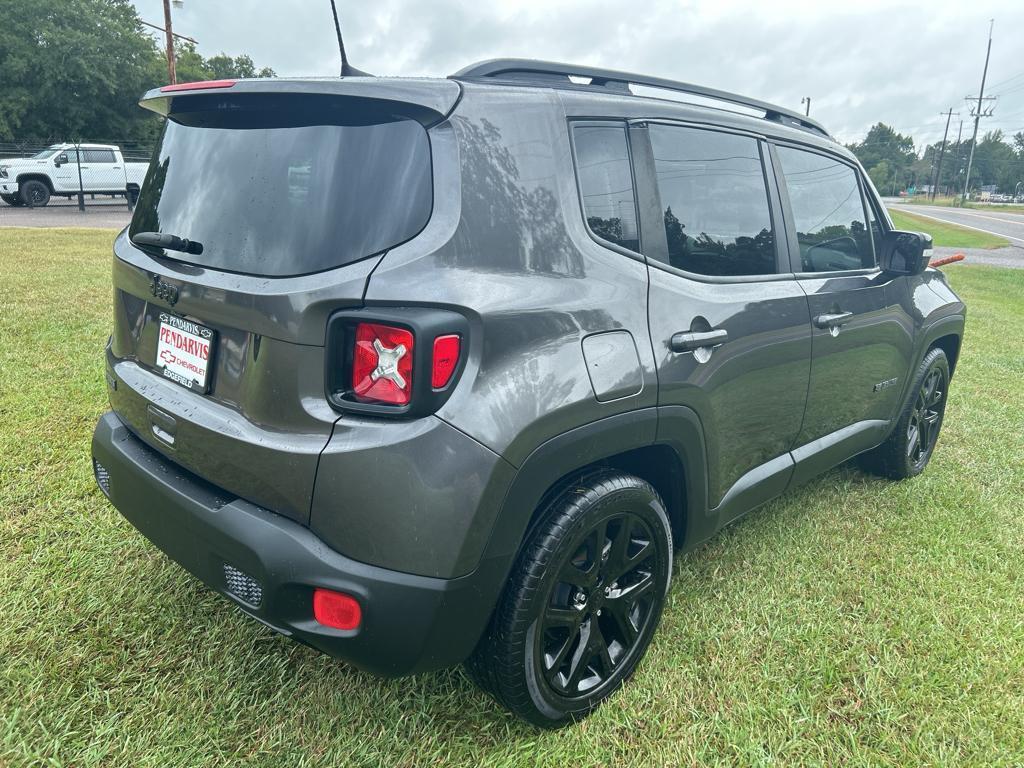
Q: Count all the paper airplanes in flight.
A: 0